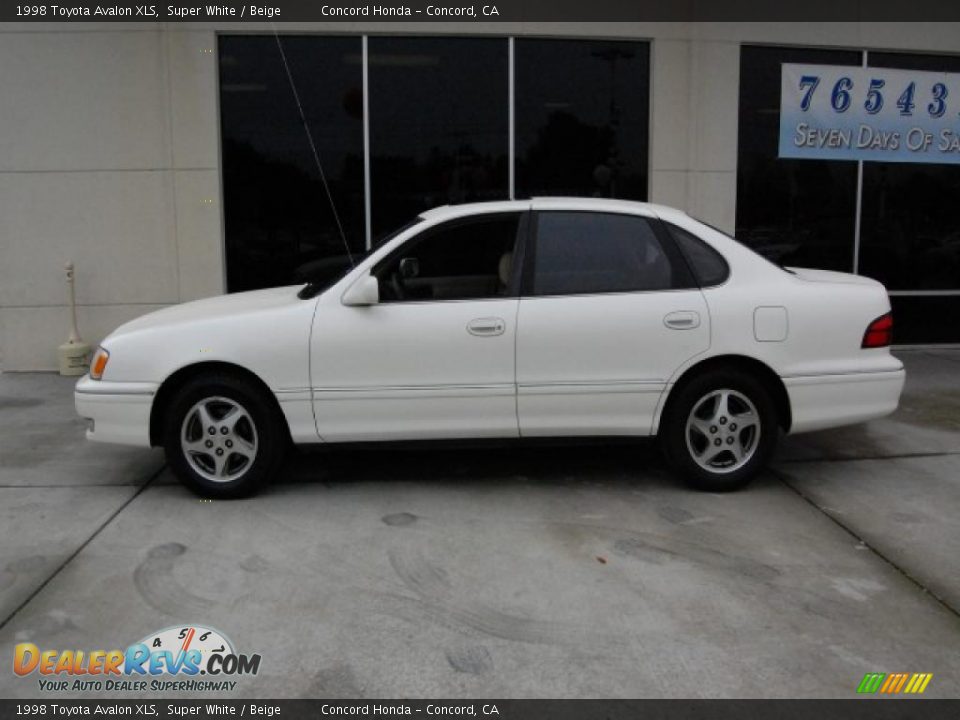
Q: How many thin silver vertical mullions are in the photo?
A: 3